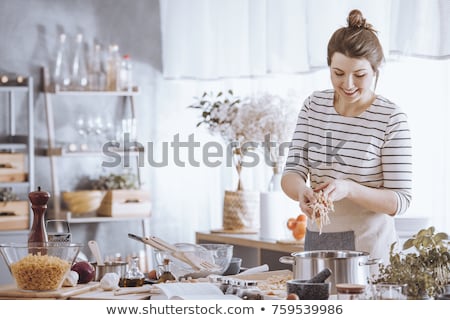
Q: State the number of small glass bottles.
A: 2